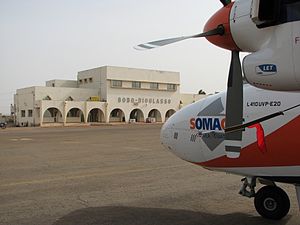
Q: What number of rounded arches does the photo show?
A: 7